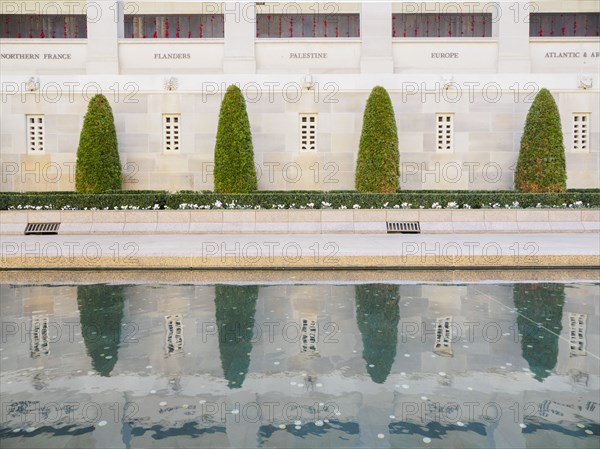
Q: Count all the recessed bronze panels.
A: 5